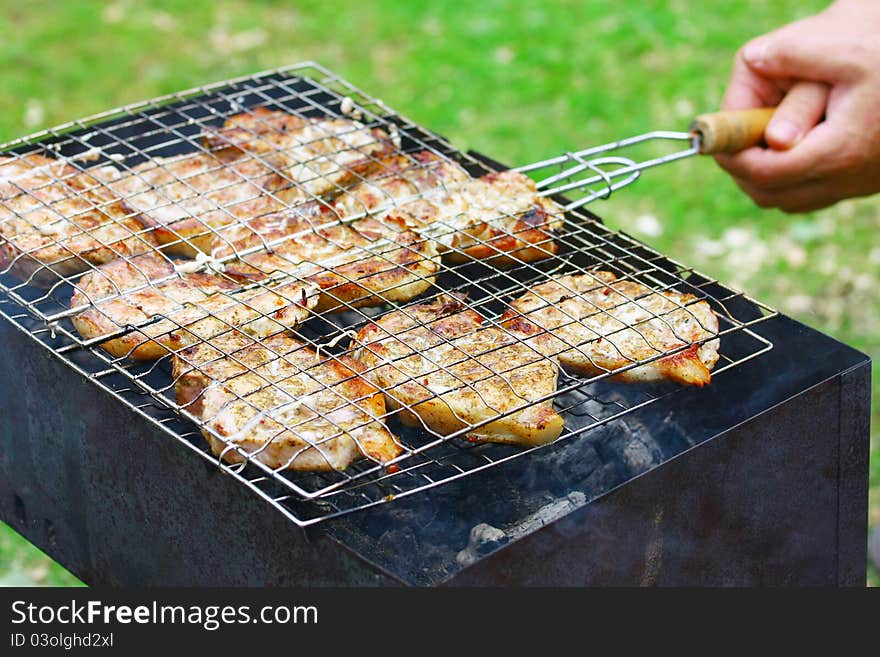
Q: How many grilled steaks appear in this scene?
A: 9